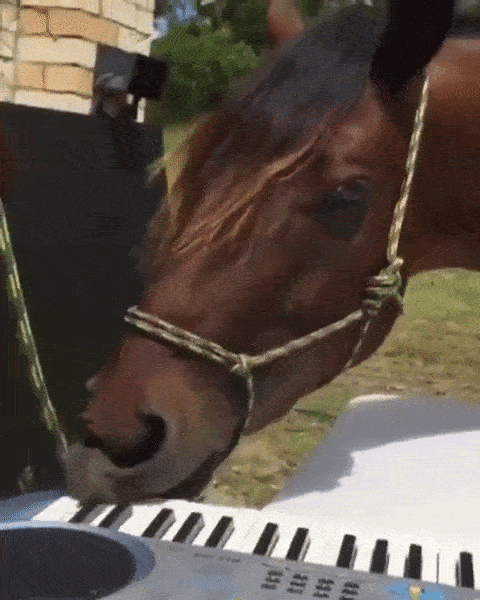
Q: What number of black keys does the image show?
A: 11